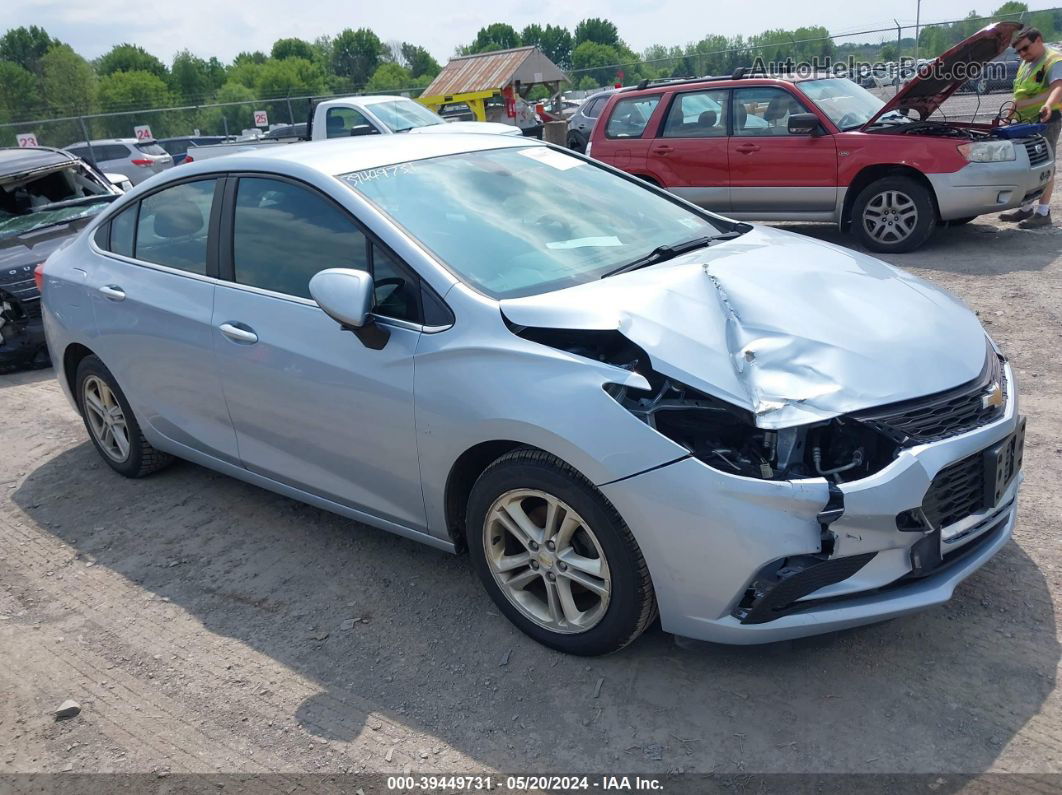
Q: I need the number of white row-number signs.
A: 3